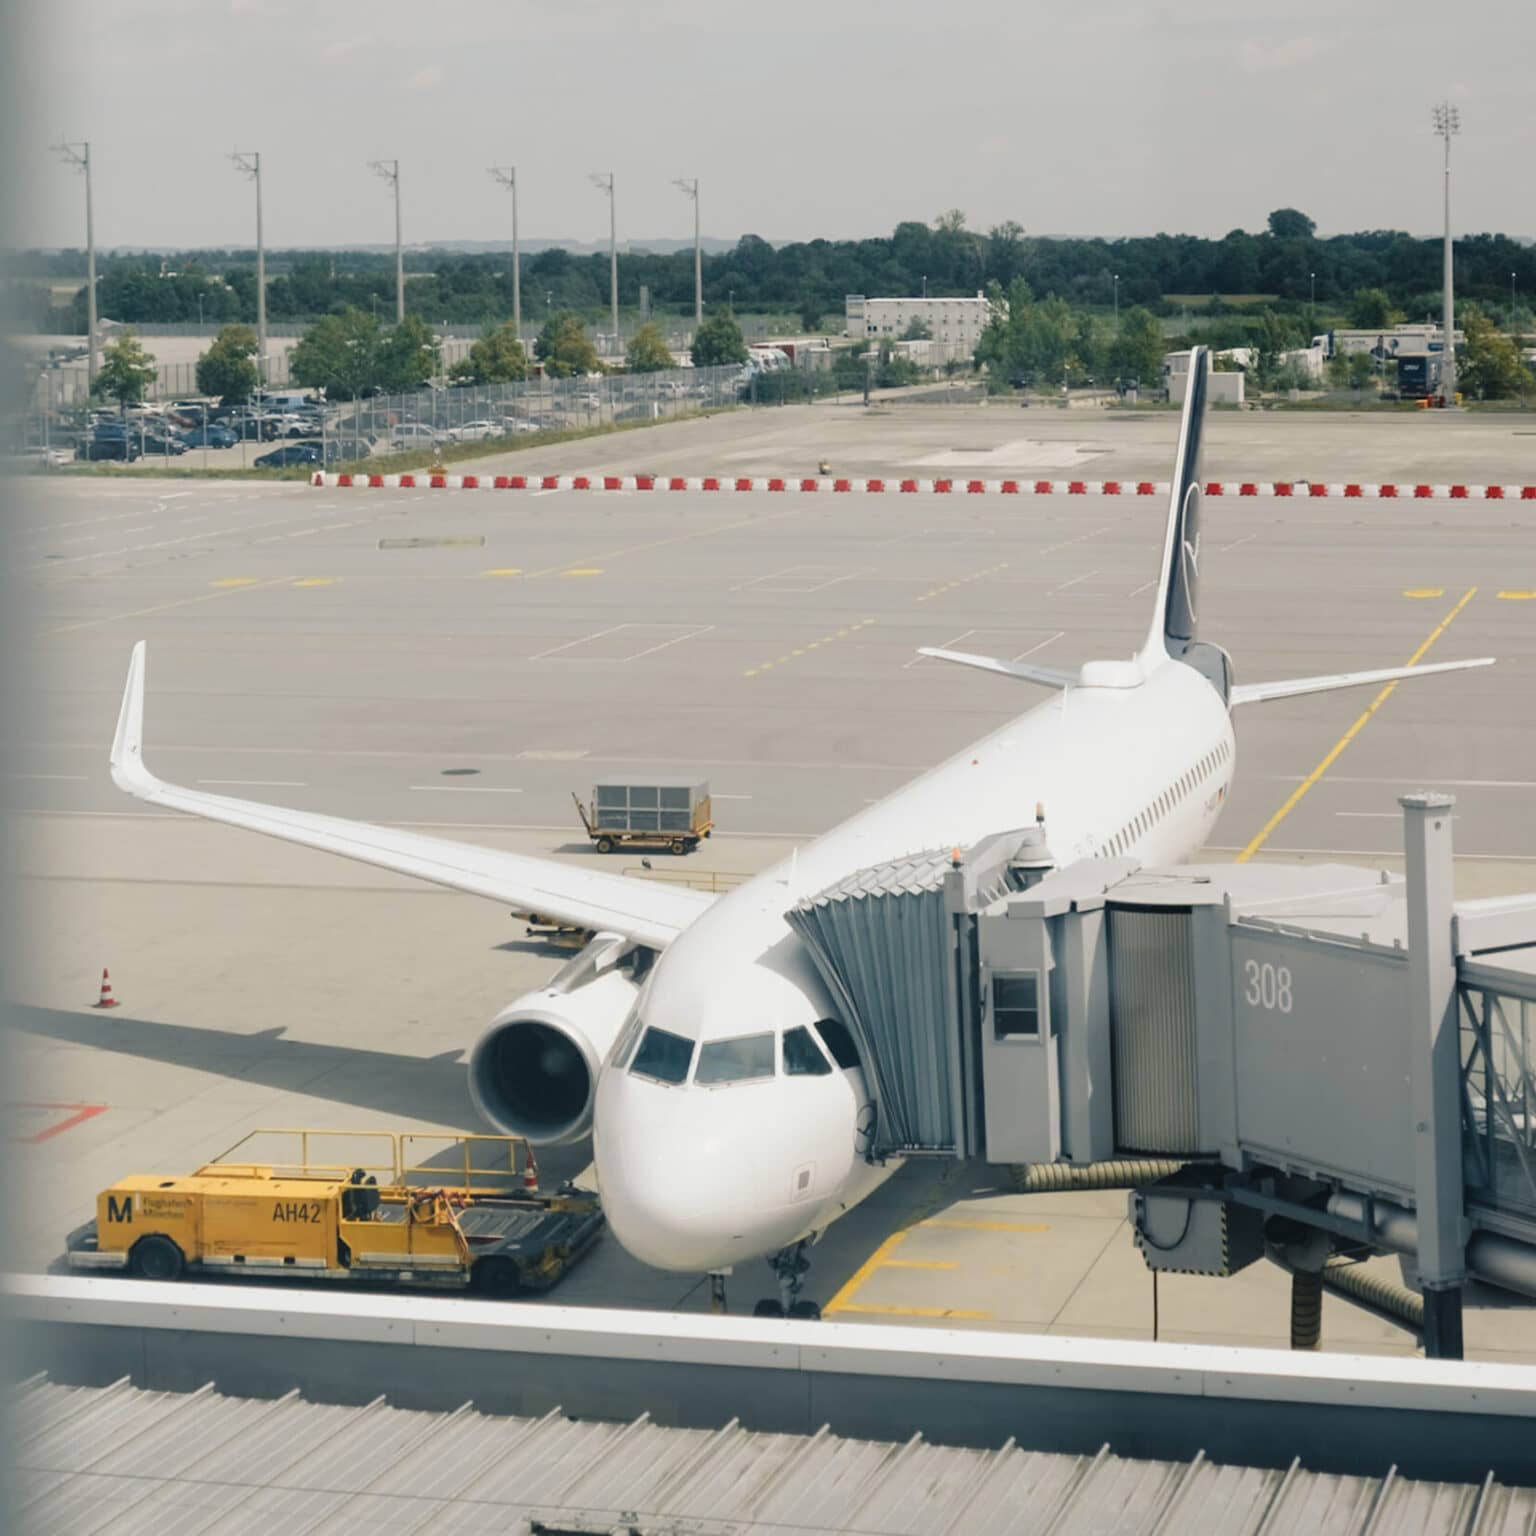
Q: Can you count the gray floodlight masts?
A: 7